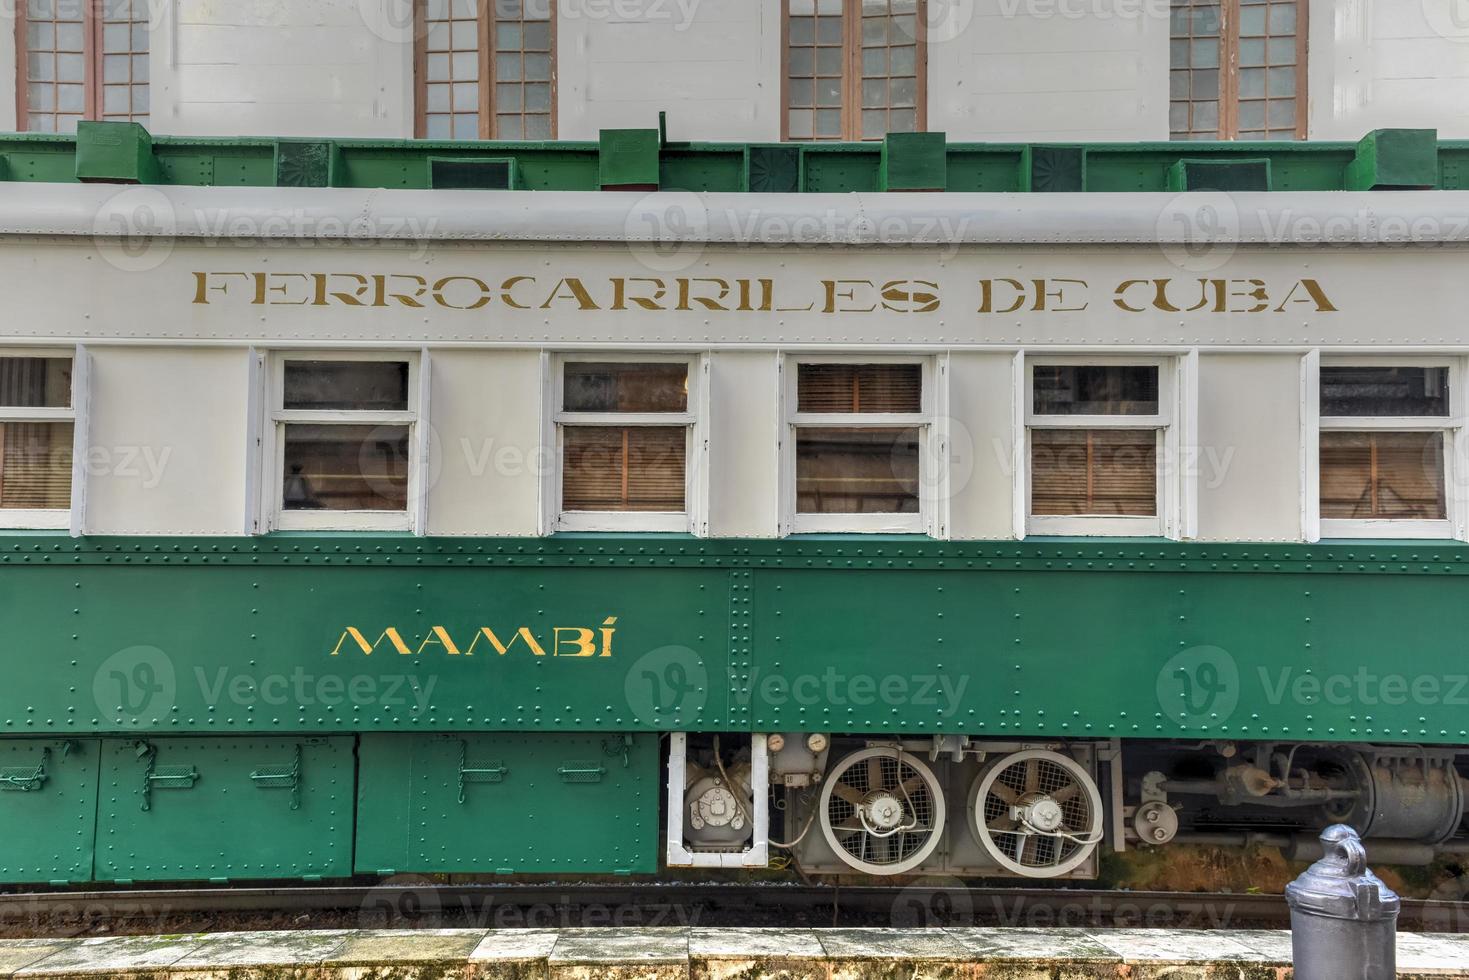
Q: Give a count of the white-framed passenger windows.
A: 6